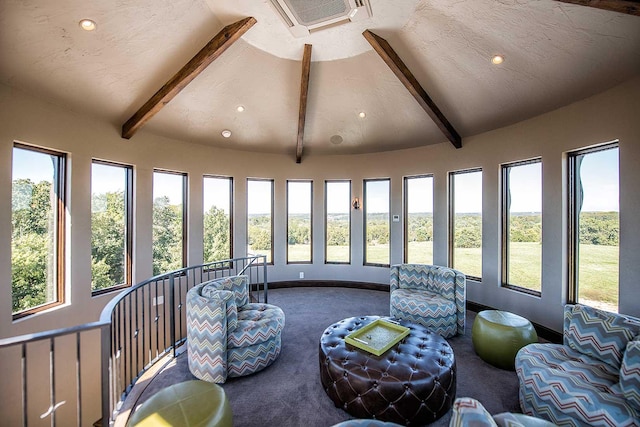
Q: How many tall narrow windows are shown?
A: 12